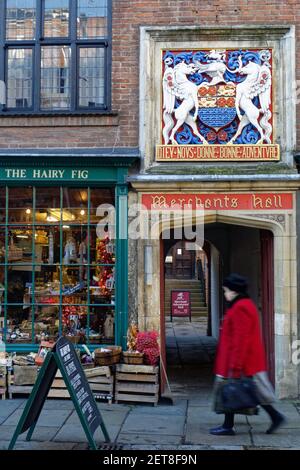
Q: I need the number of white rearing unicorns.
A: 2